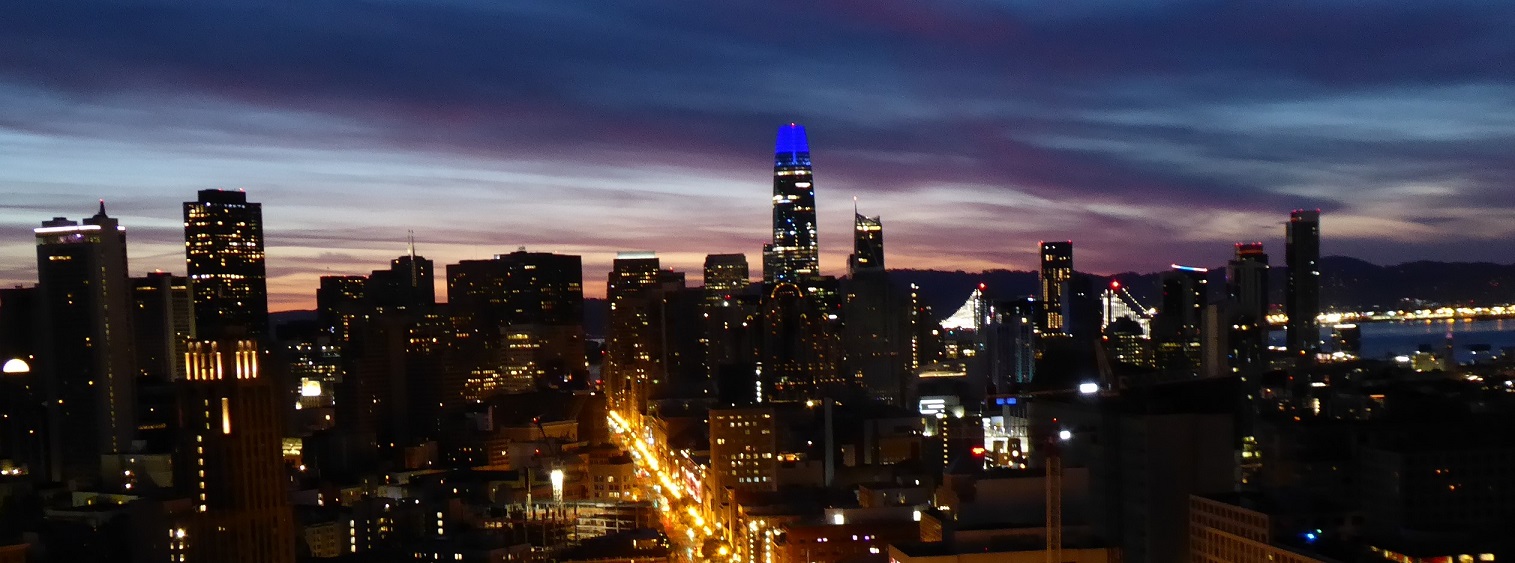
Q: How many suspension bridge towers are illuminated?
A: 2